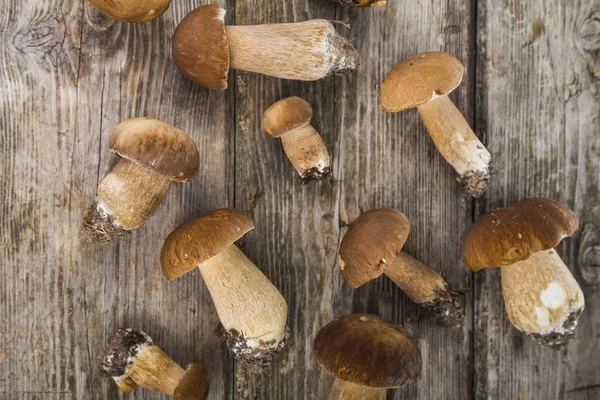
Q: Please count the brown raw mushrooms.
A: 11